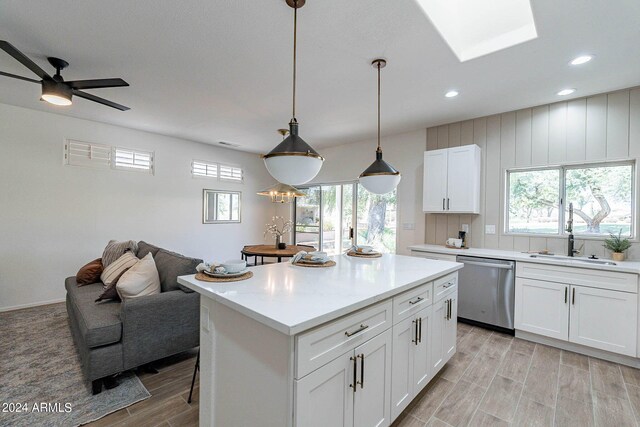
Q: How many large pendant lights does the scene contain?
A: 2